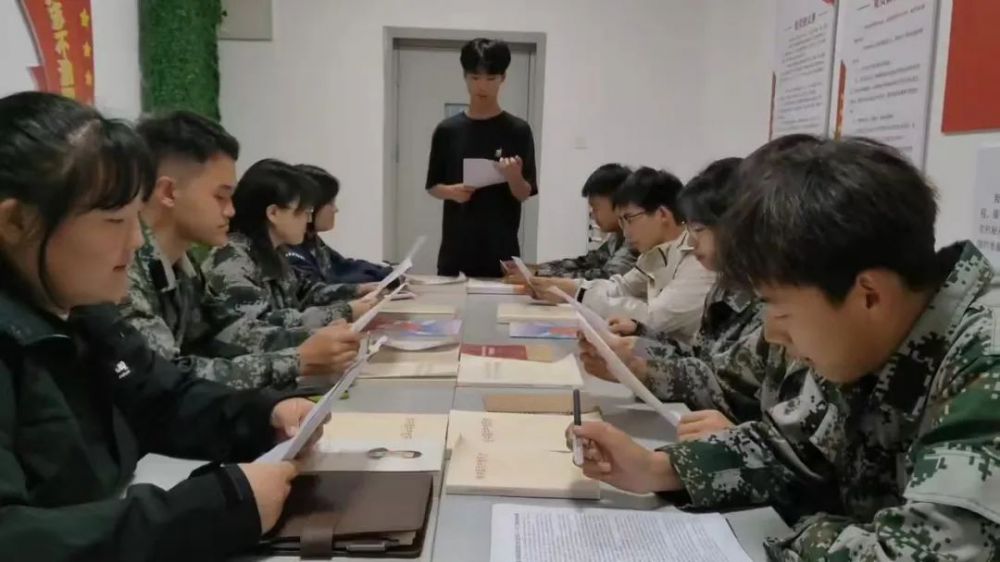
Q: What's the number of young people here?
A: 9